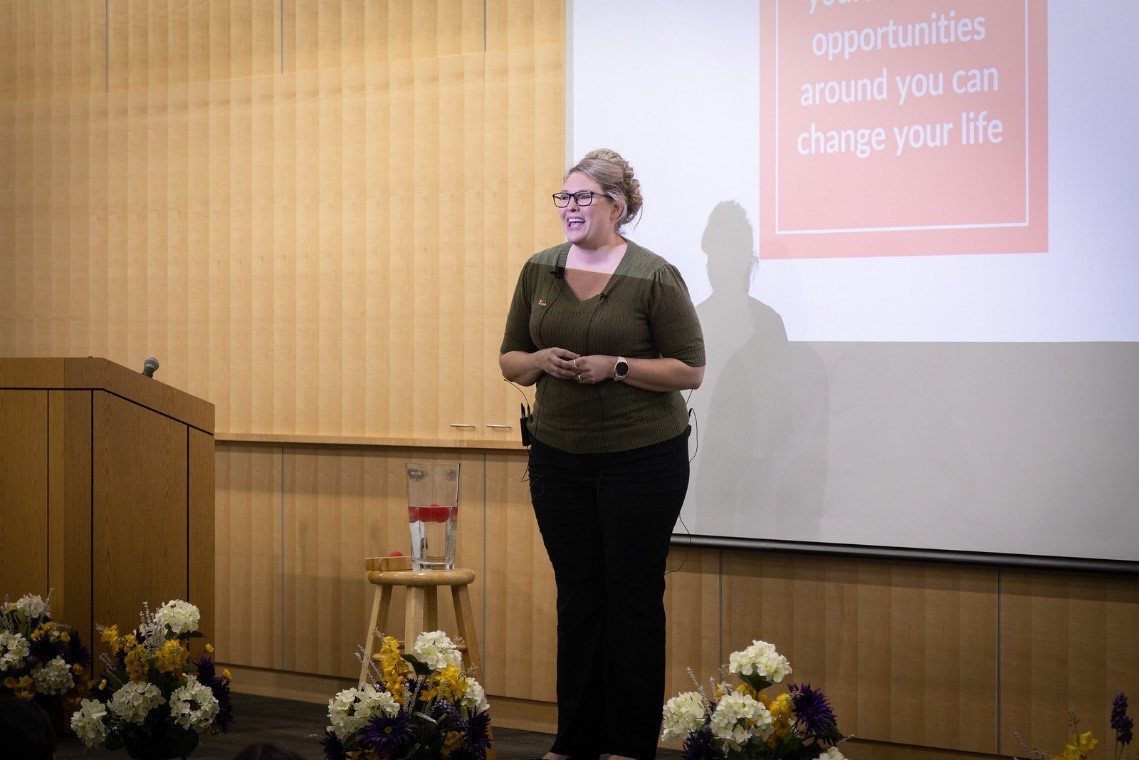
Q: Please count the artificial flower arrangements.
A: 5